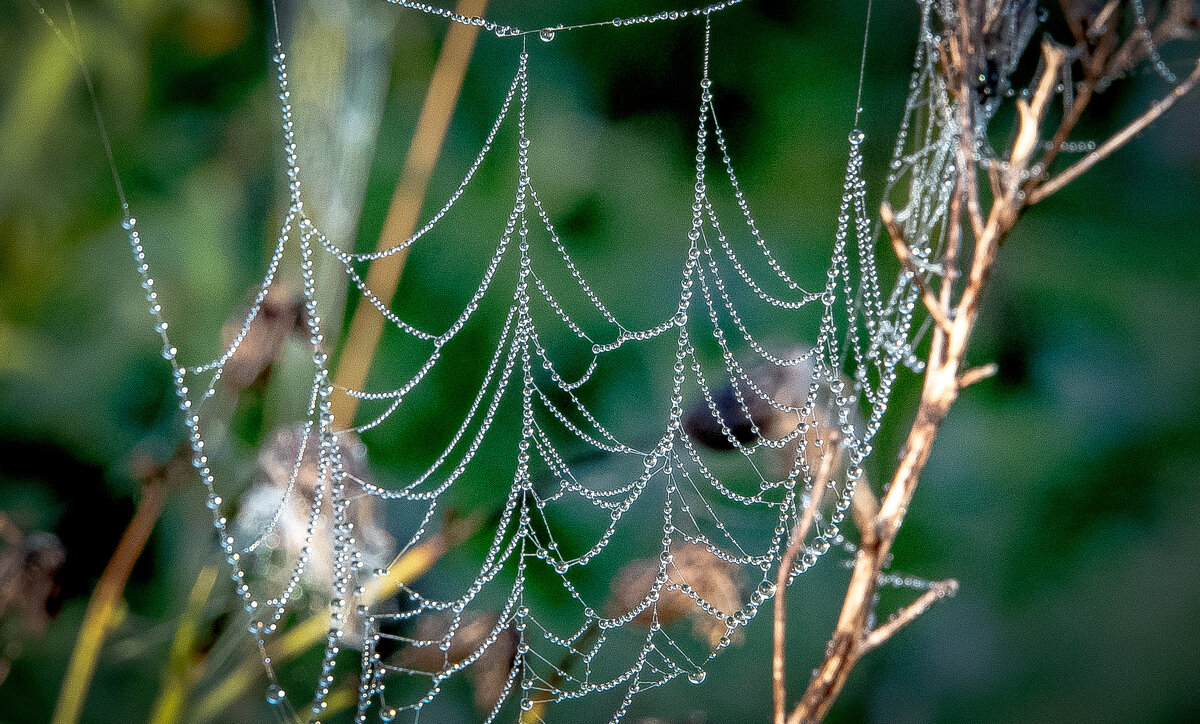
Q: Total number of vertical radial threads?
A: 5